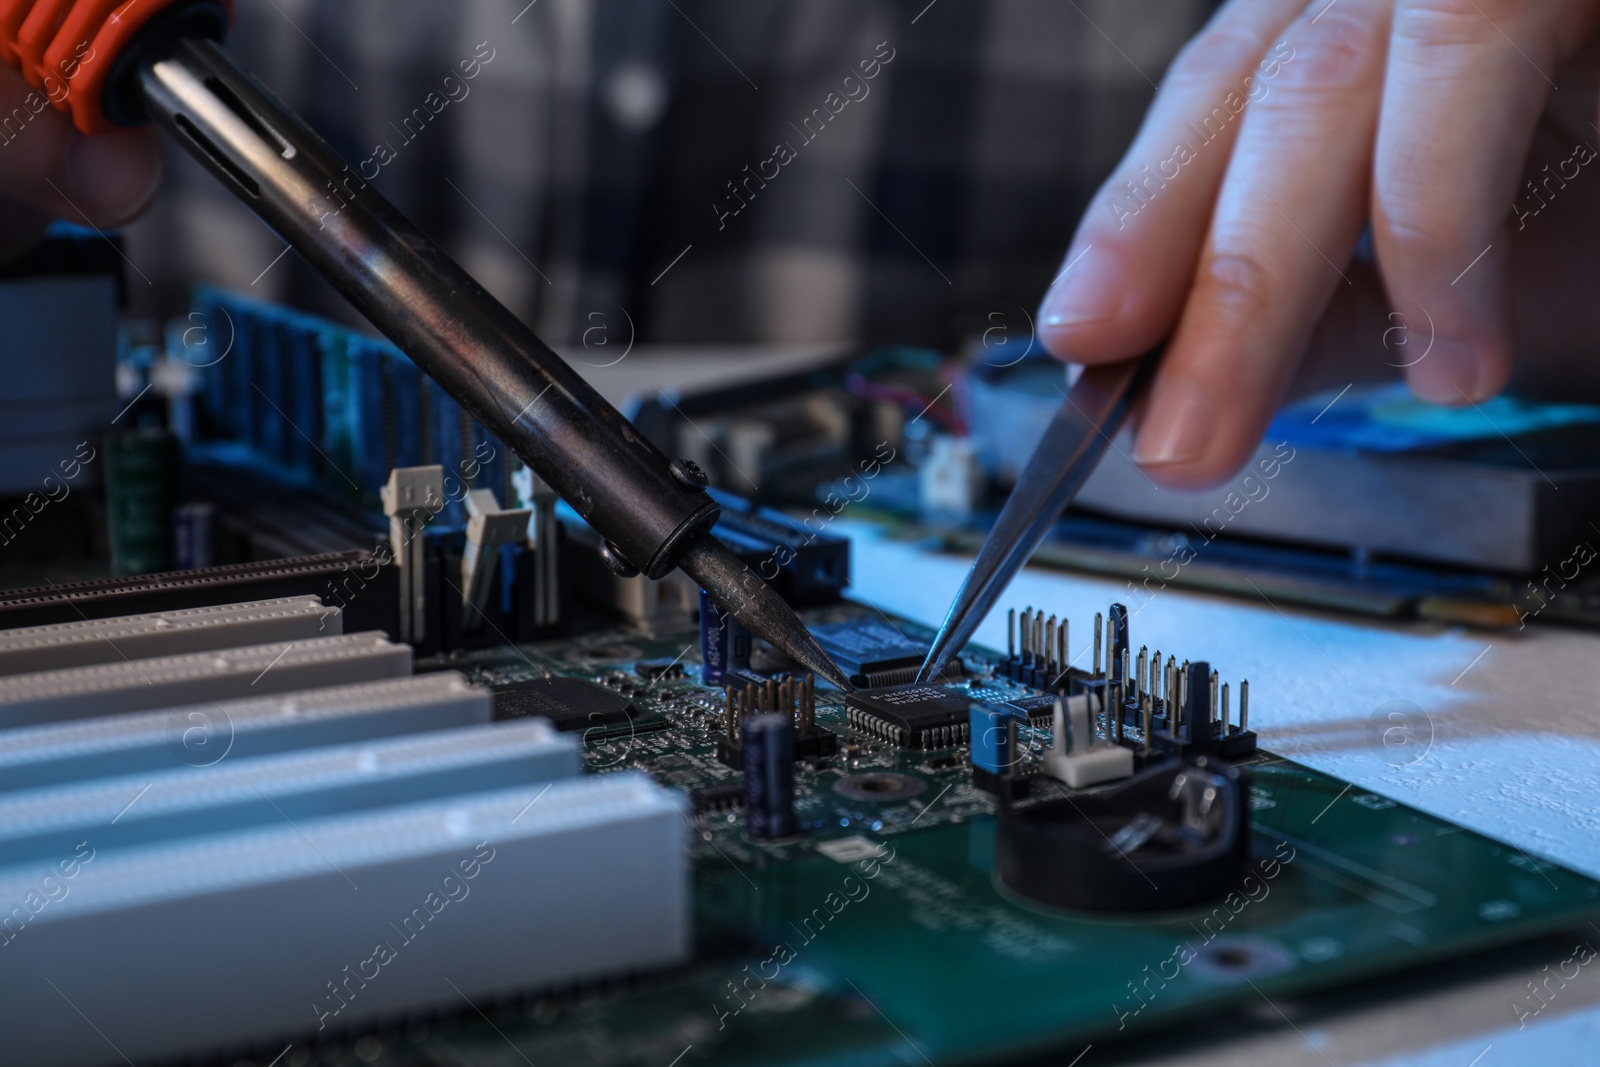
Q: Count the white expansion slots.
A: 5